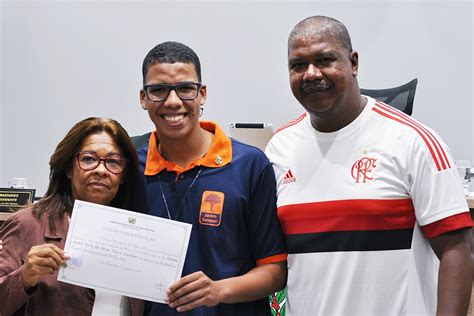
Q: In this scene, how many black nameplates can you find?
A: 1